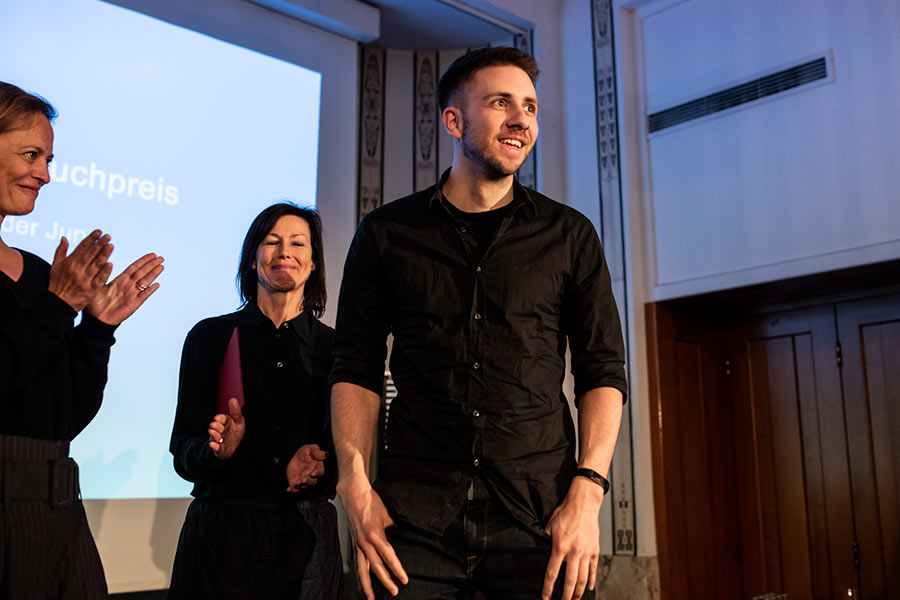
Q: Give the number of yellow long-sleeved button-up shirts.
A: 0